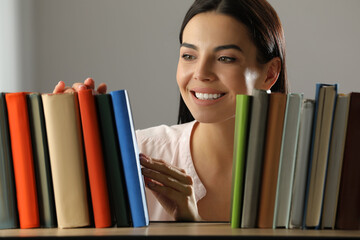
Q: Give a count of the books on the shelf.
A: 15